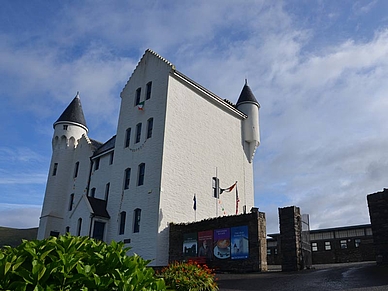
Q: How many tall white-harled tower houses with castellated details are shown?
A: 1